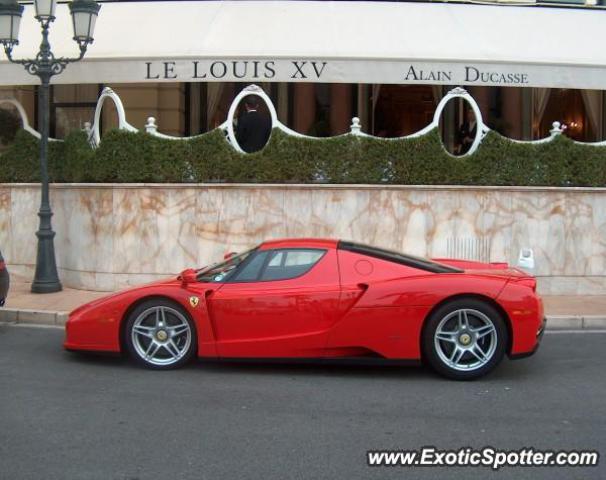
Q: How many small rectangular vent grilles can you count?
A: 1